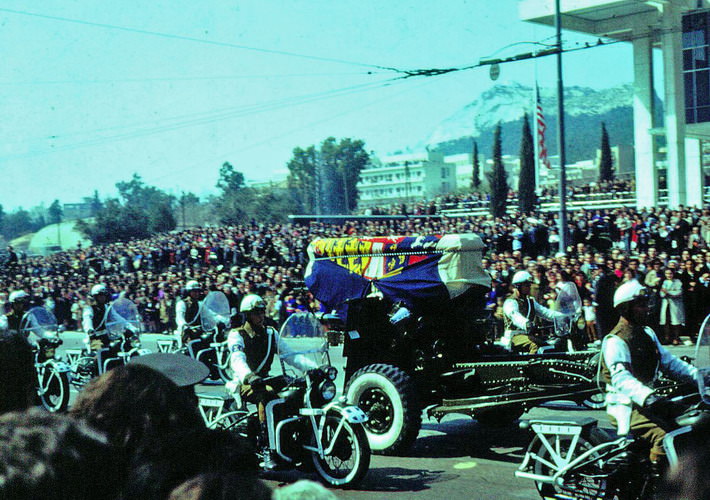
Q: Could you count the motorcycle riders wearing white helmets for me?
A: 6